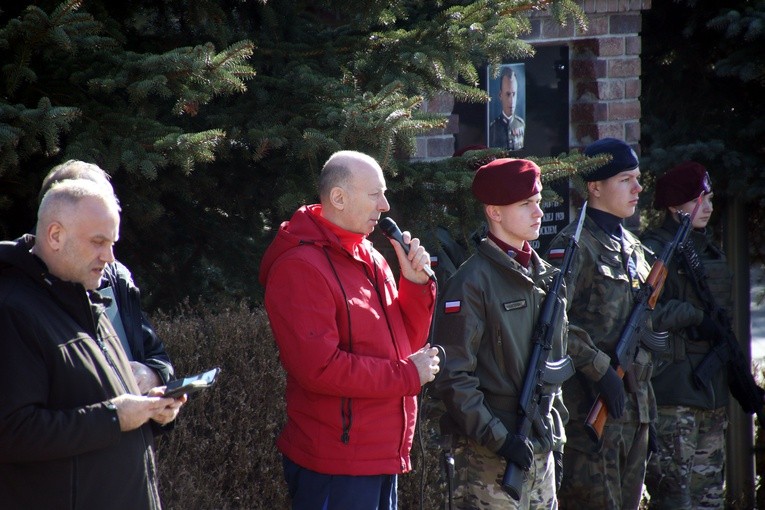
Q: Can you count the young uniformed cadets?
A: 3